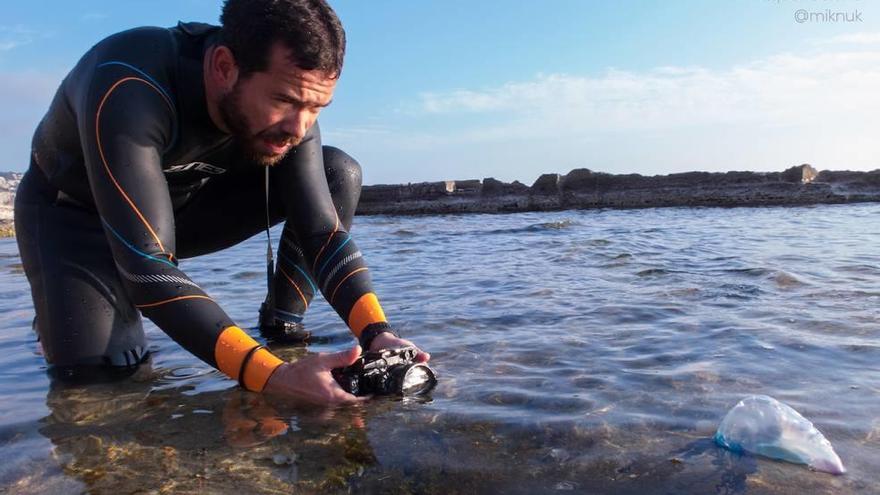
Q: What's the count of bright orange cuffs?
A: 2